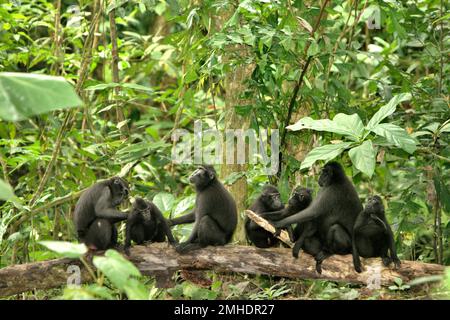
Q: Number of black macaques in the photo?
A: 7